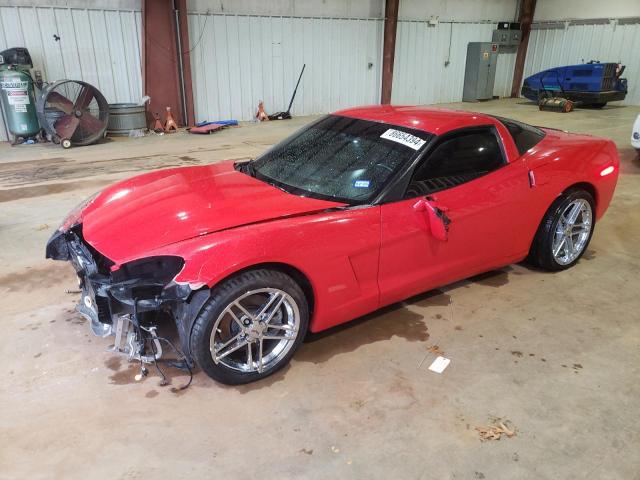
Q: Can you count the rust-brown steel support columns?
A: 3